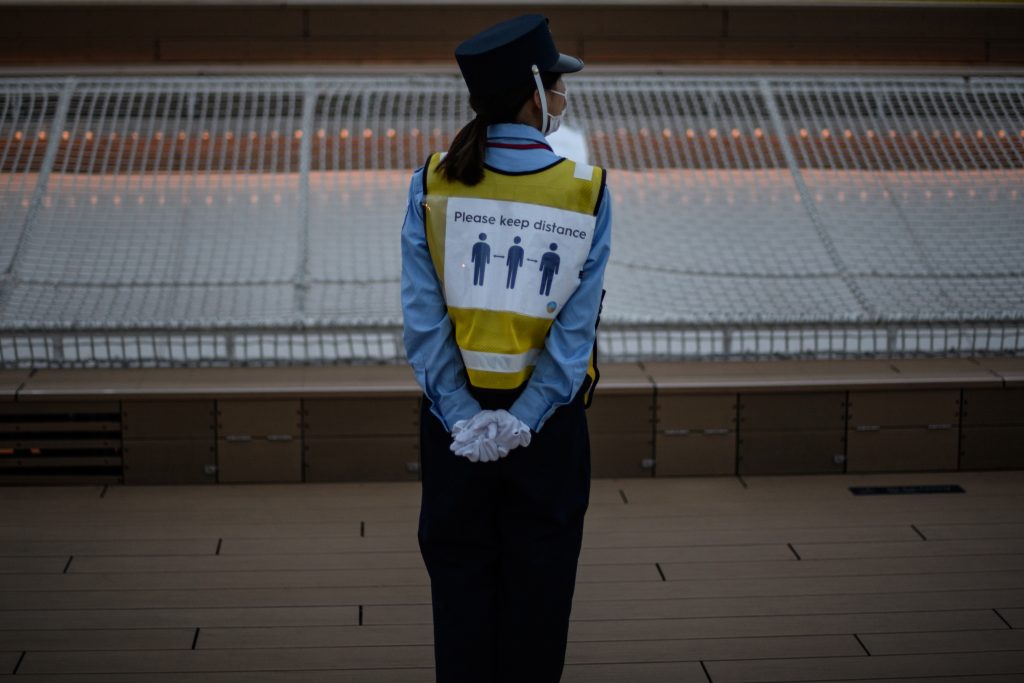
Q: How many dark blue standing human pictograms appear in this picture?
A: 3